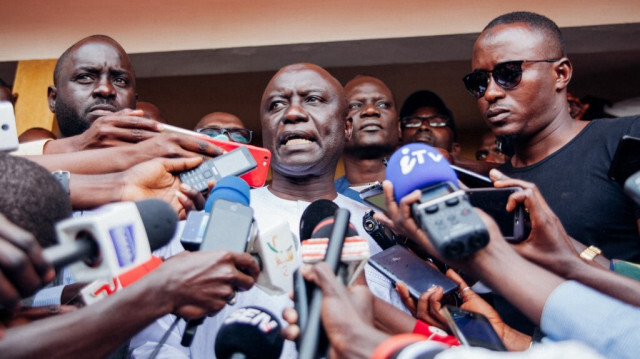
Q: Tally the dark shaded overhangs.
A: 1